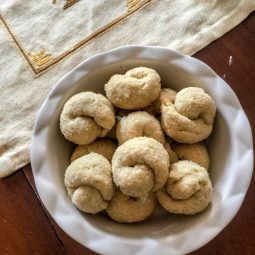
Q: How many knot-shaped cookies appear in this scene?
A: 11